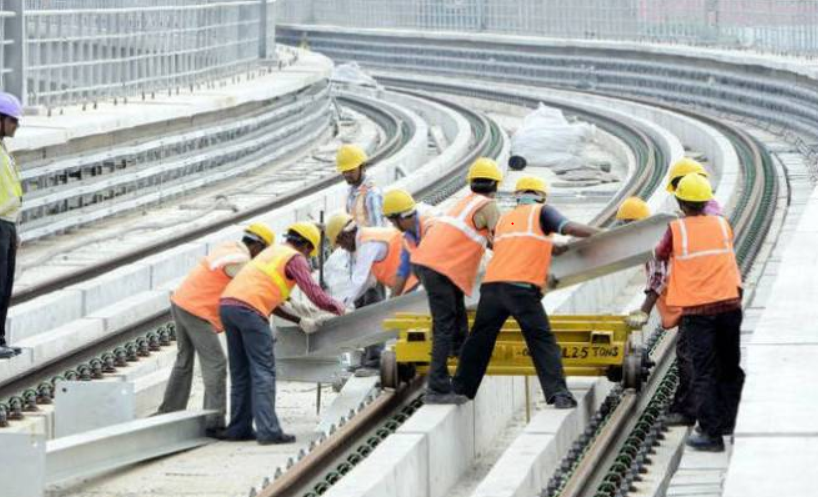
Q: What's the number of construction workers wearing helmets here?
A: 11